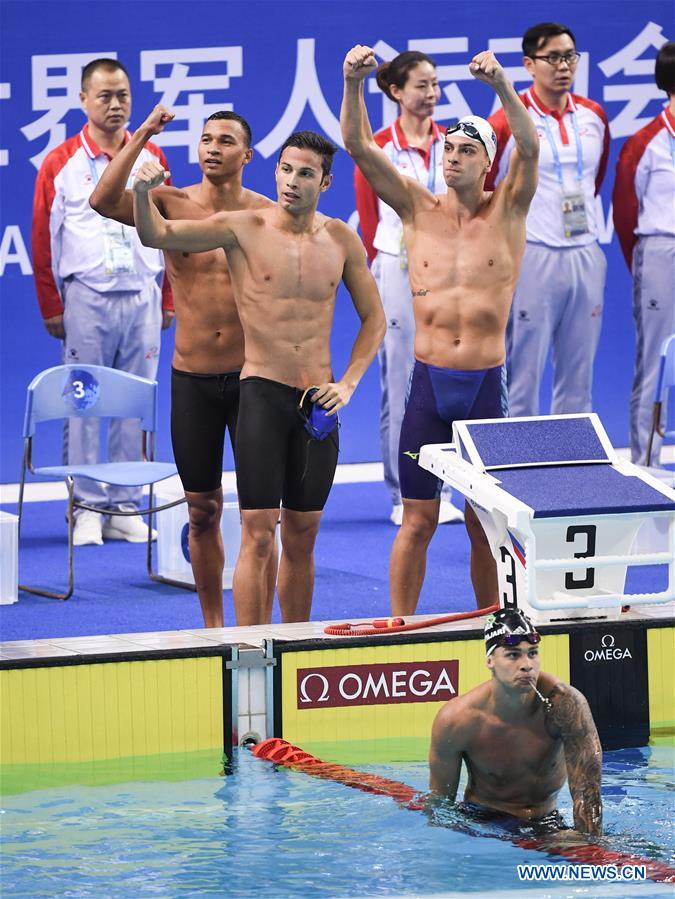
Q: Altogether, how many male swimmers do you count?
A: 4